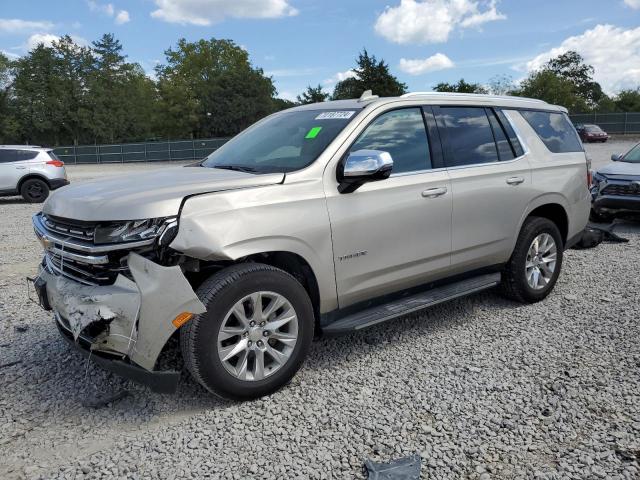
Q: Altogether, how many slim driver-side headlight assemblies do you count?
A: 1